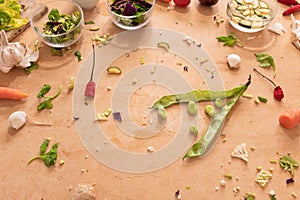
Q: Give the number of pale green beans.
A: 5